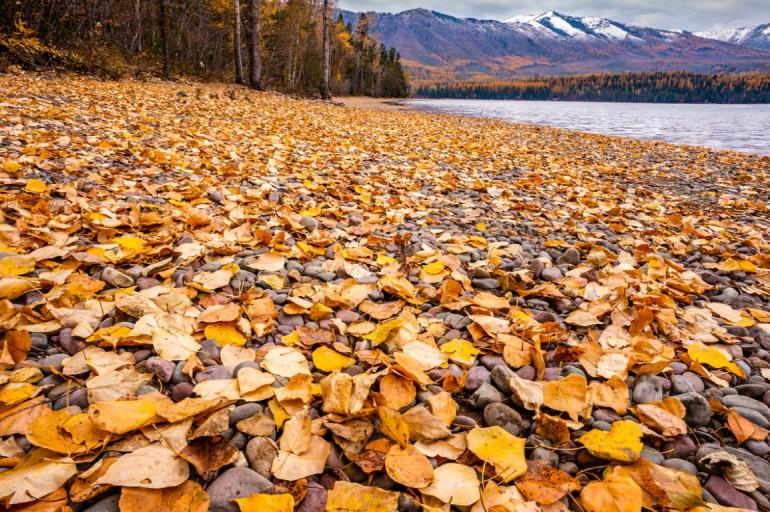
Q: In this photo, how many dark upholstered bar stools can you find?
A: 0